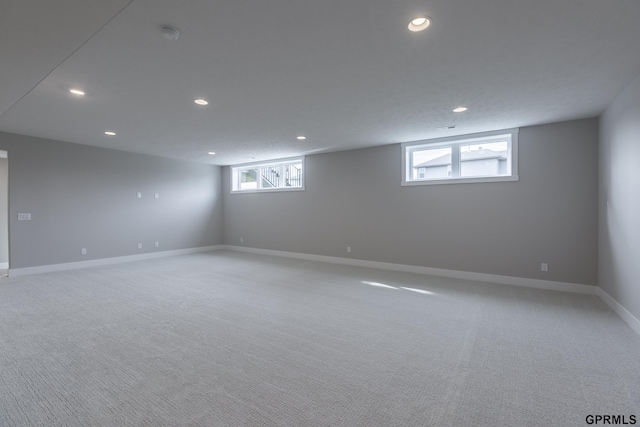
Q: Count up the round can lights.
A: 7